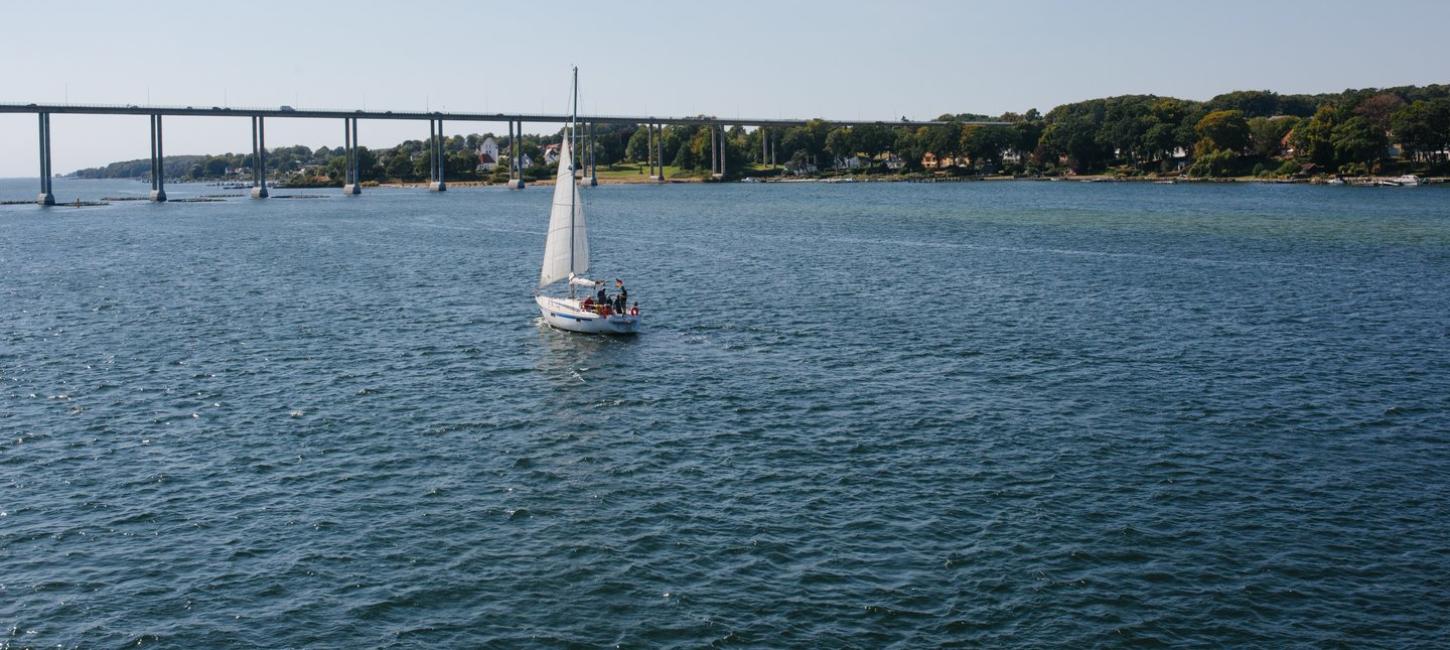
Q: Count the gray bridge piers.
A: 10